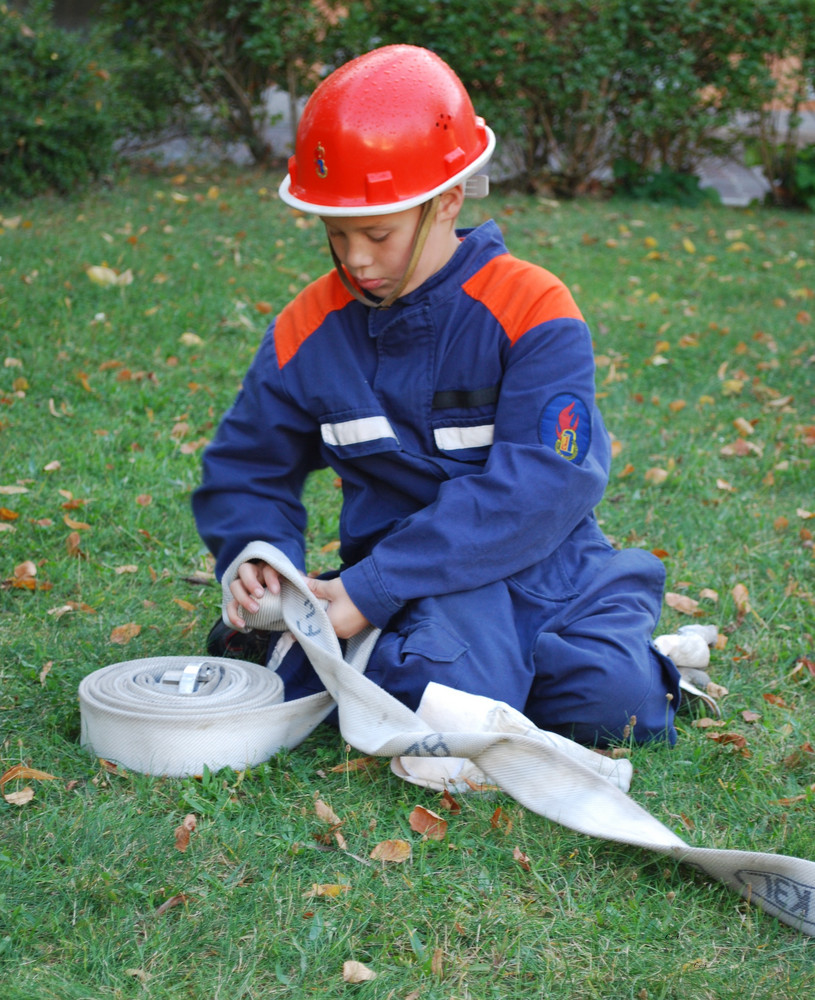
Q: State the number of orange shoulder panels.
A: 2